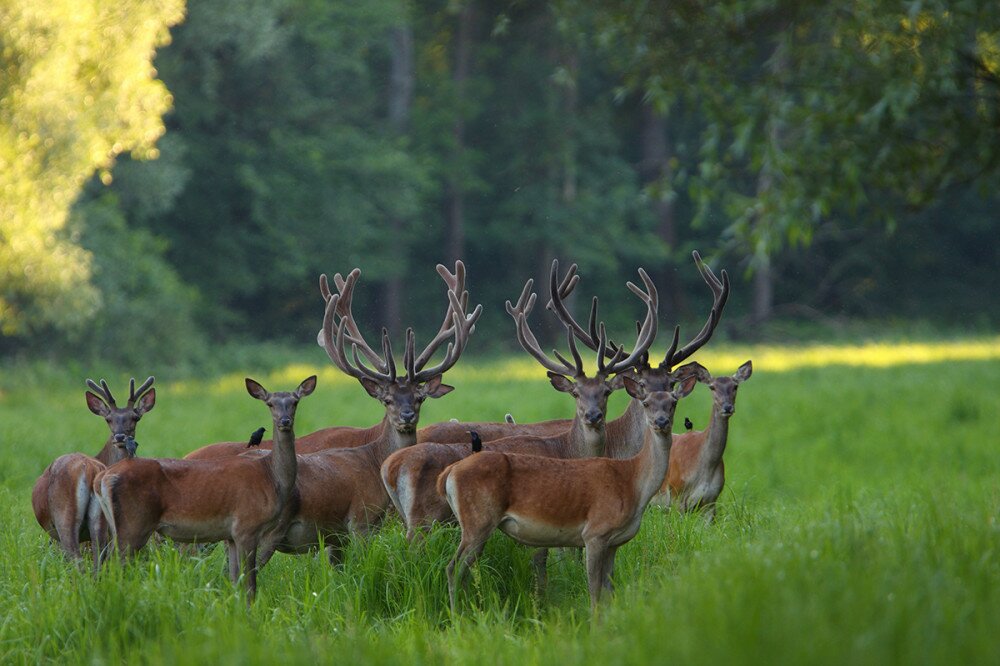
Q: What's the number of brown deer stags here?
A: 4